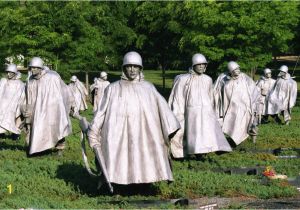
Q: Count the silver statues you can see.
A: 9